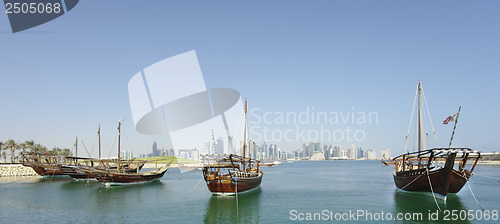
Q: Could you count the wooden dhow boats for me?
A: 5